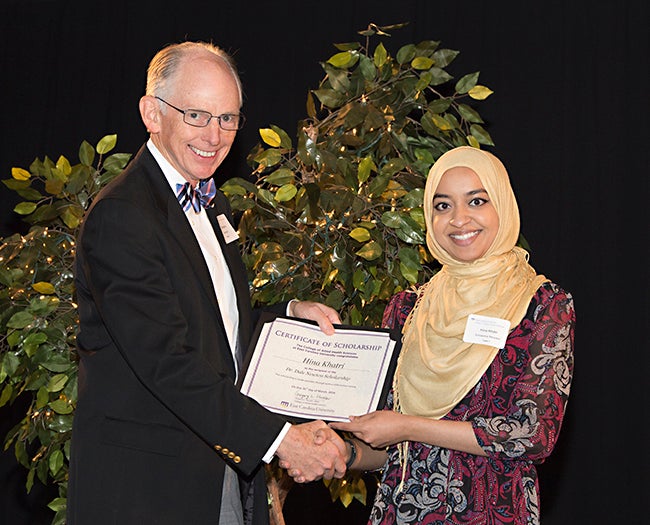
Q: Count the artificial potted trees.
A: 2